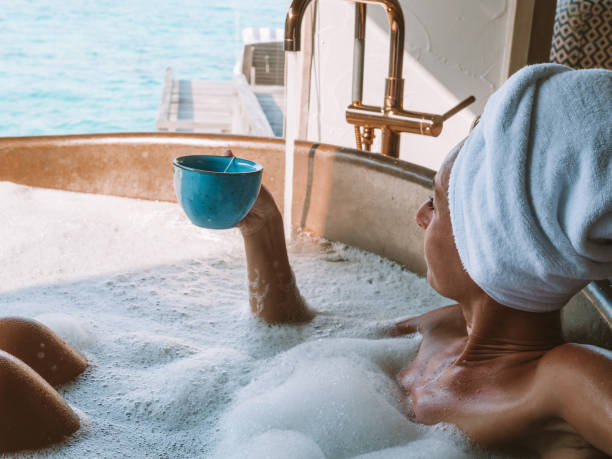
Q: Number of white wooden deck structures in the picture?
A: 1